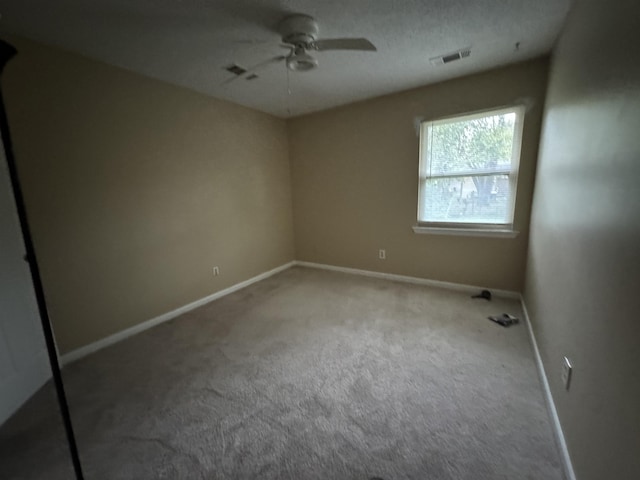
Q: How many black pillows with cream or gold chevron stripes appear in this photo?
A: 0